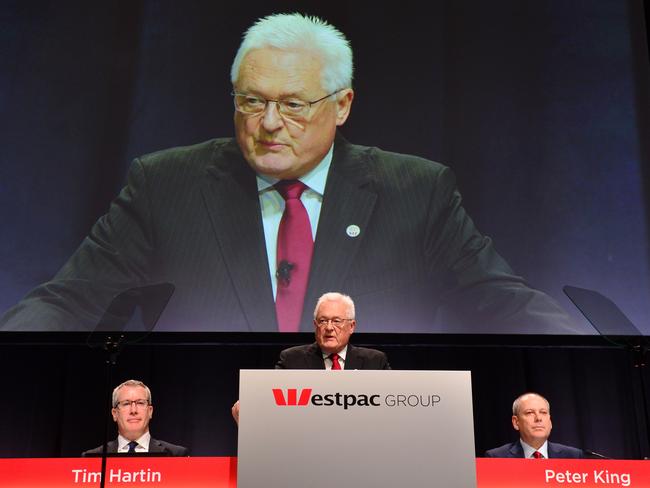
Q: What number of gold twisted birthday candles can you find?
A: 0